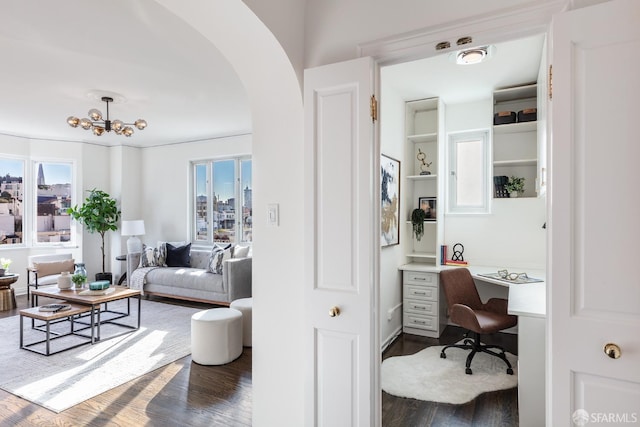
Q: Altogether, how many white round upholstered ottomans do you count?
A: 2